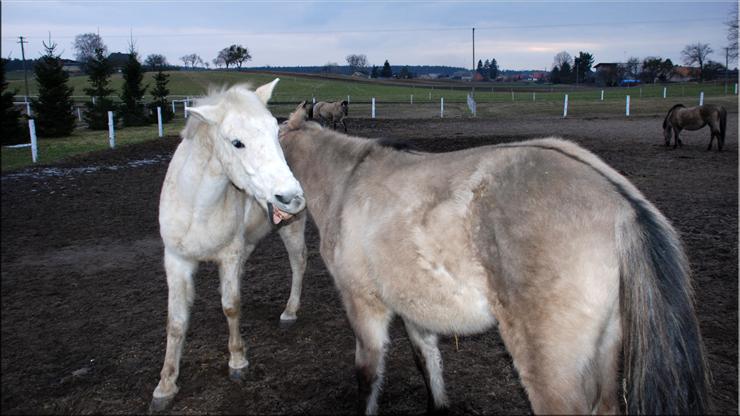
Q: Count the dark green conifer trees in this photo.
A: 5